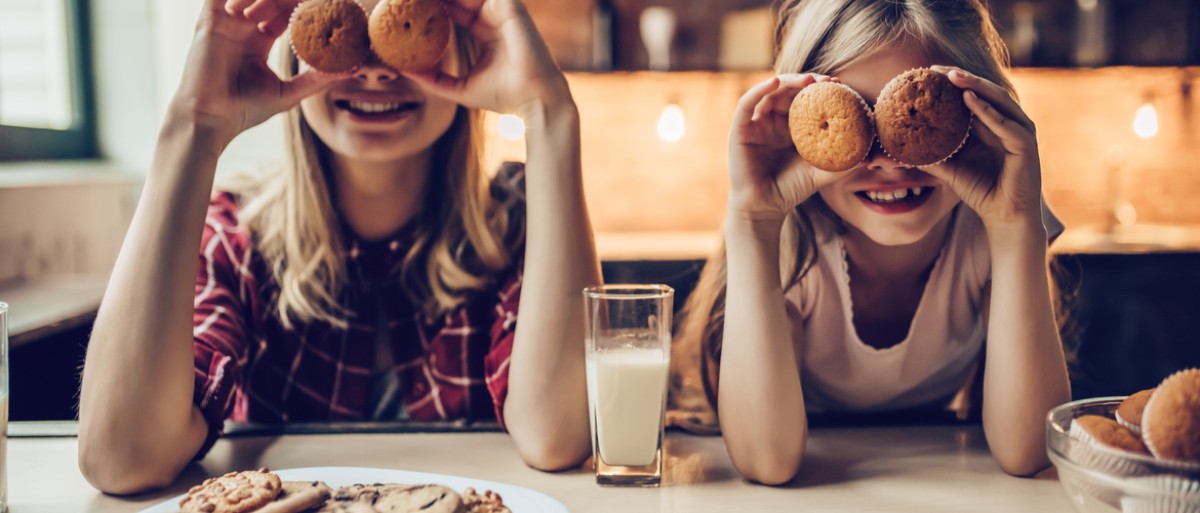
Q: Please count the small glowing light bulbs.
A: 3